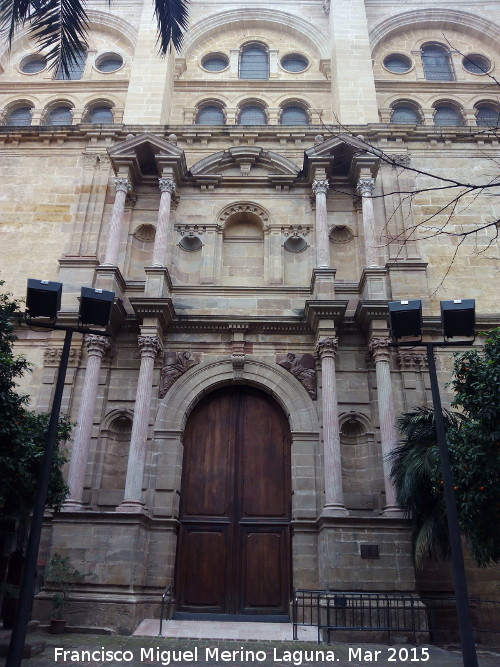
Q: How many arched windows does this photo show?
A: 12